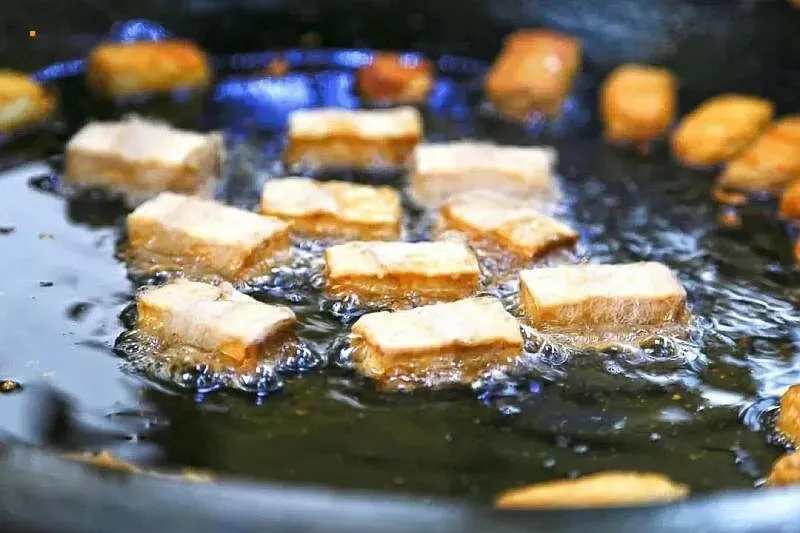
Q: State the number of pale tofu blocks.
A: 10